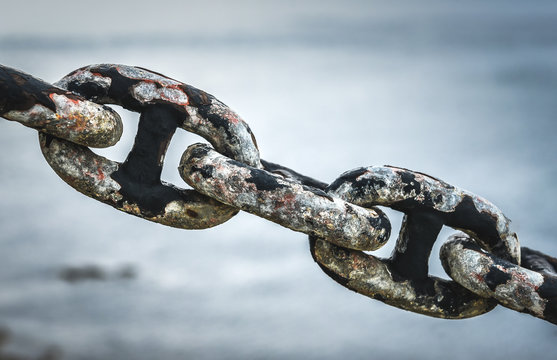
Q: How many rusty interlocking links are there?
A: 5